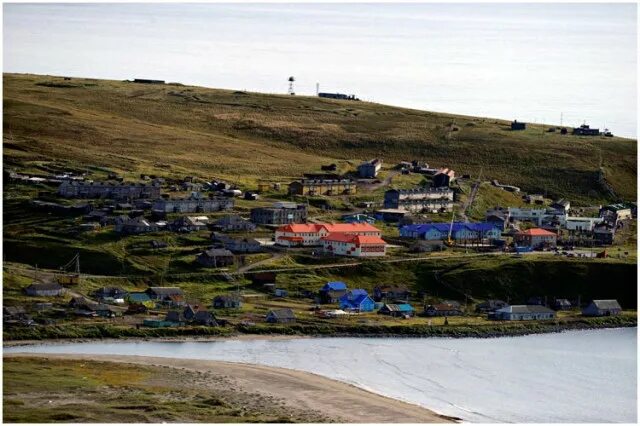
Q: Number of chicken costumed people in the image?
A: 0